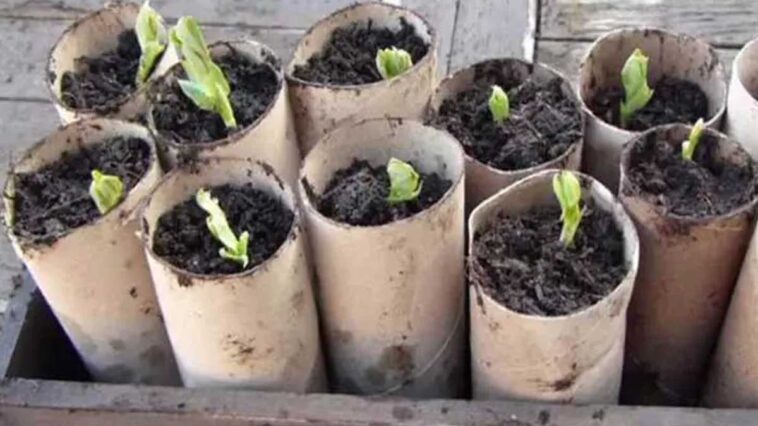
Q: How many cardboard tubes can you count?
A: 12